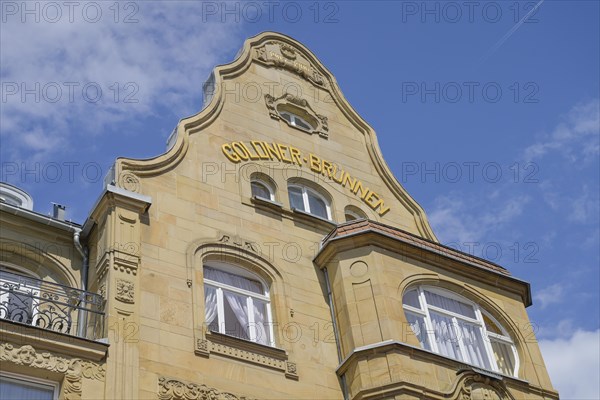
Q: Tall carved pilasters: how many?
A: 1